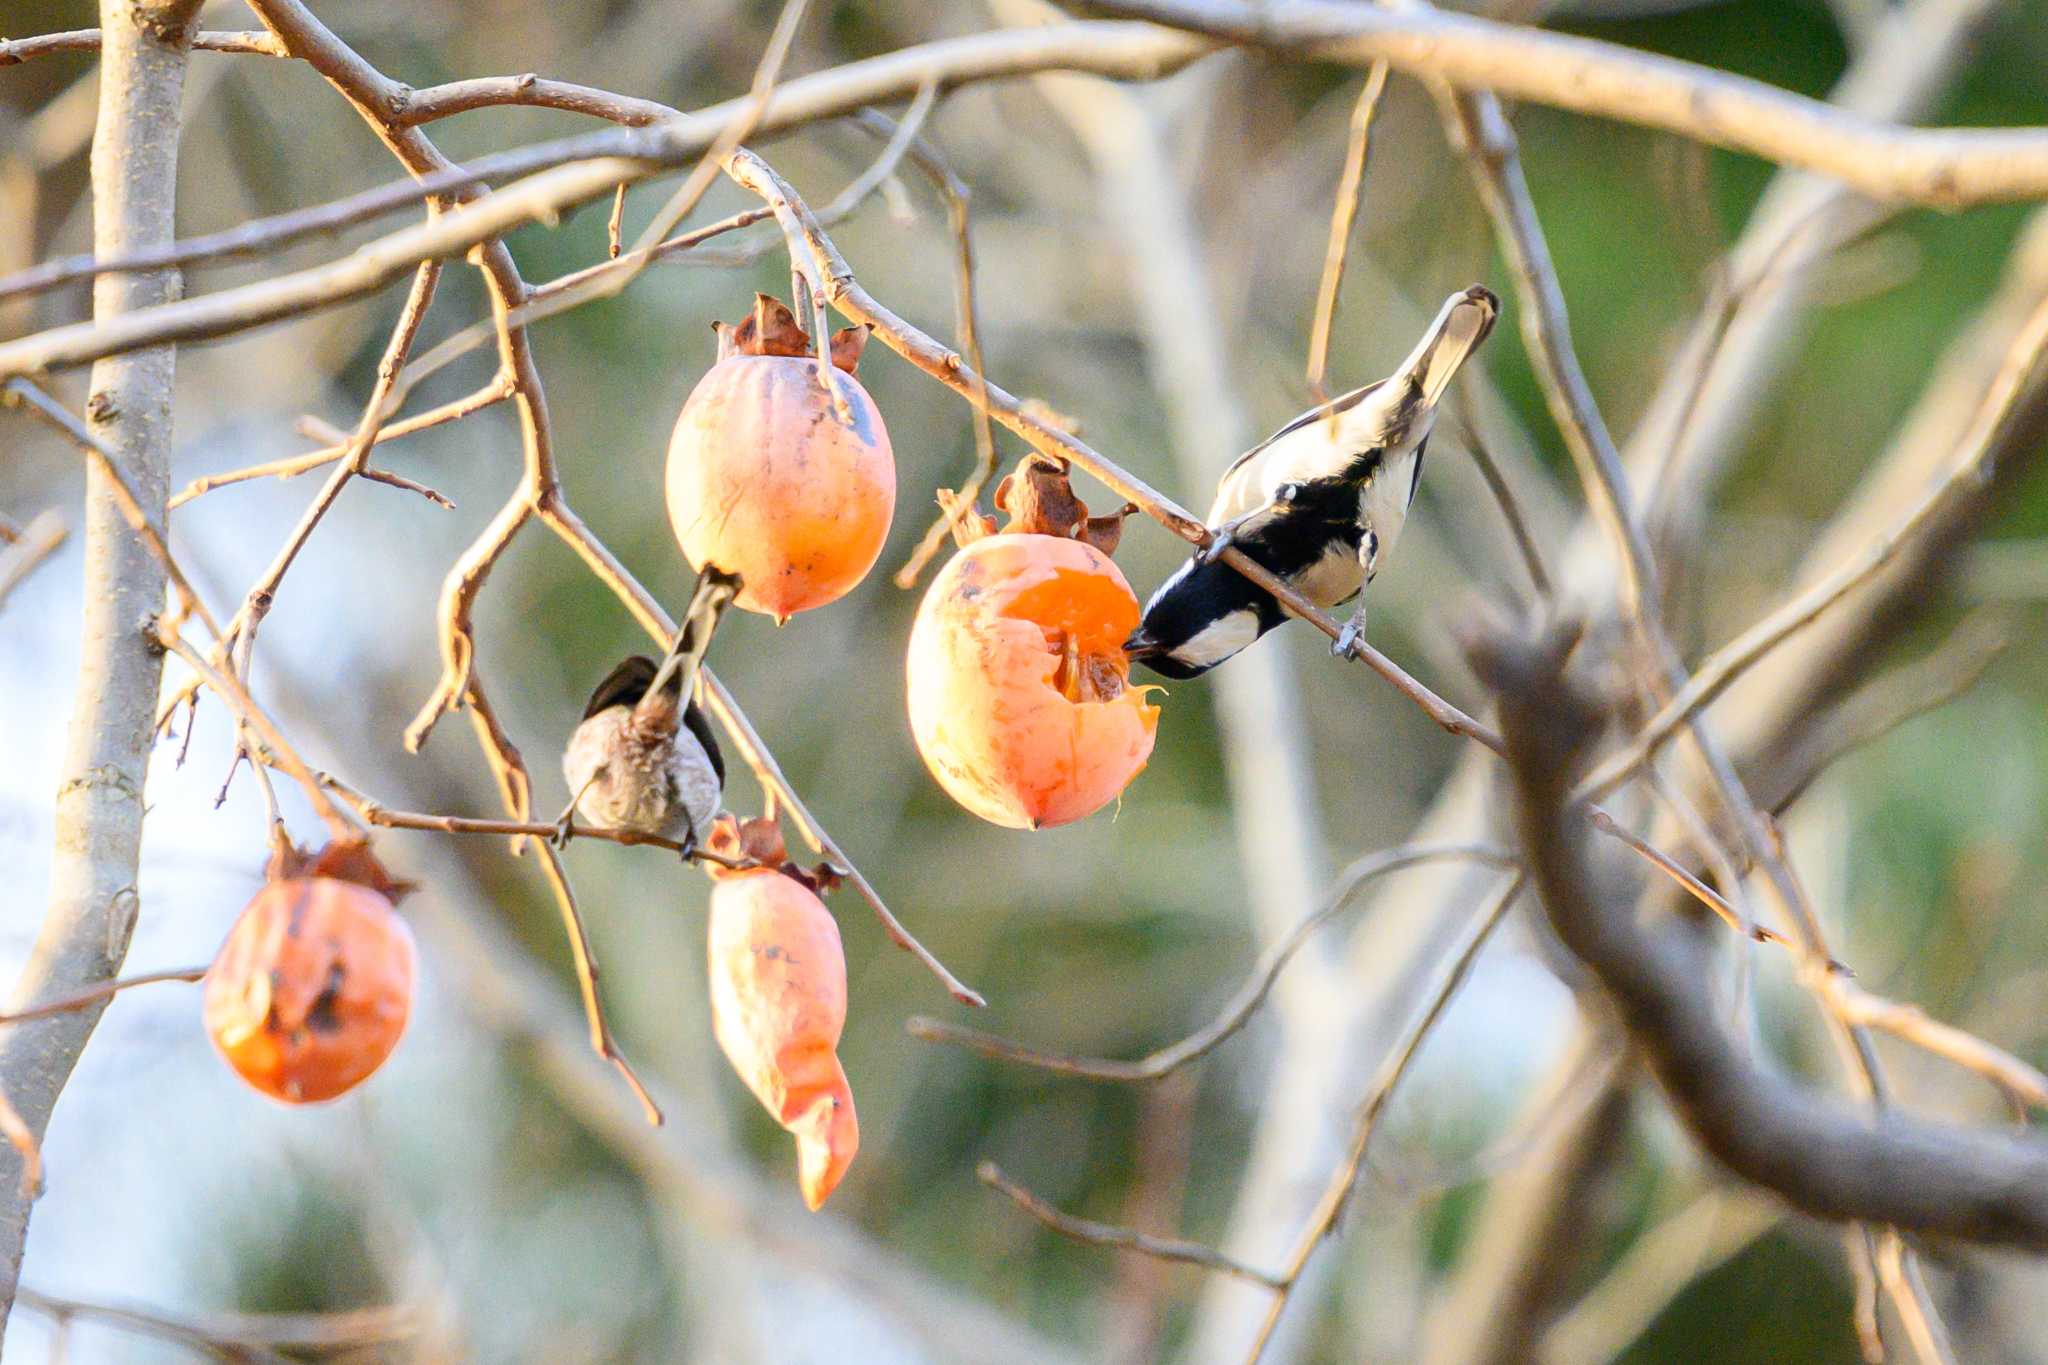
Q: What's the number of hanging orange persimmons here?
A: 4